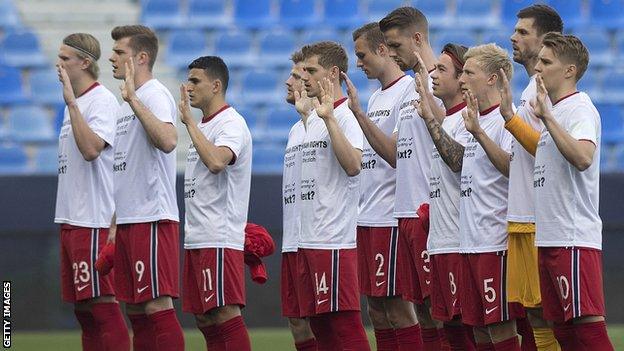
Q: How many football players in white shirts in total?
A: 11